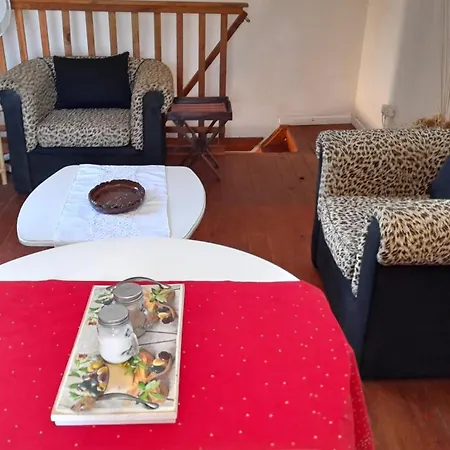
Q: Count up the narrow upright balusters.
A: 11